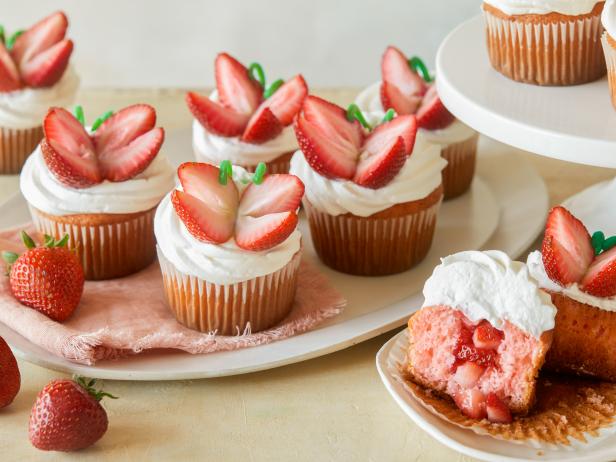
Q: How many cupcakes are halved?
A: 1